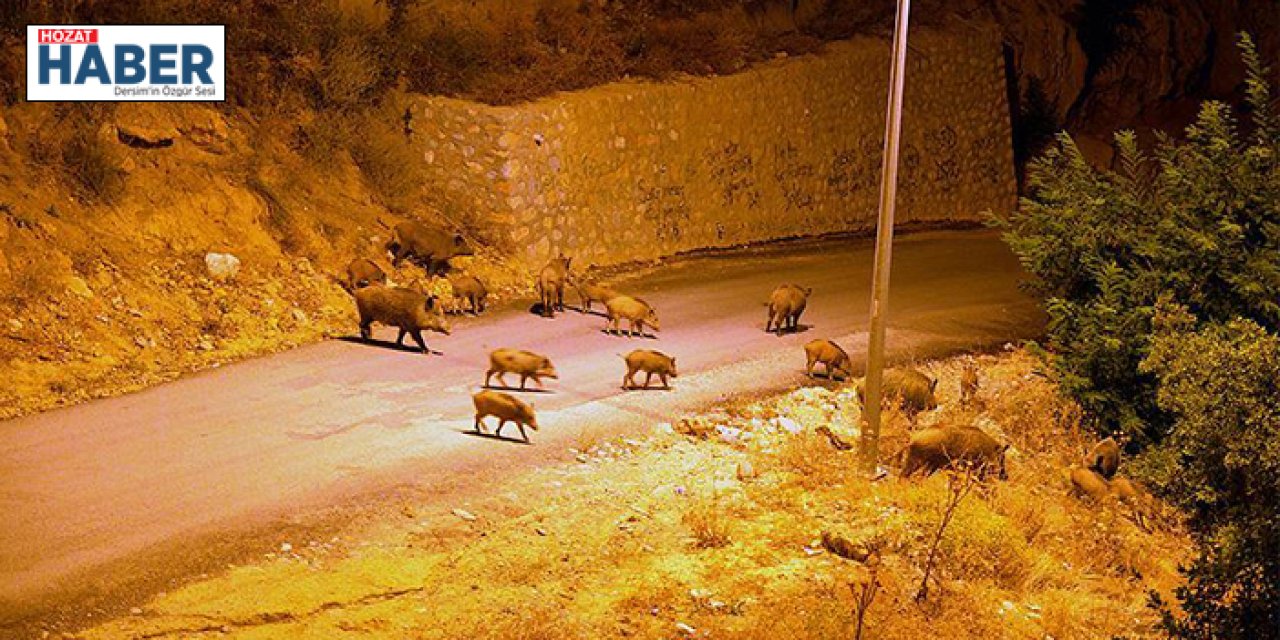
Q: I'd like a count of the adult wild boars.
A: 4